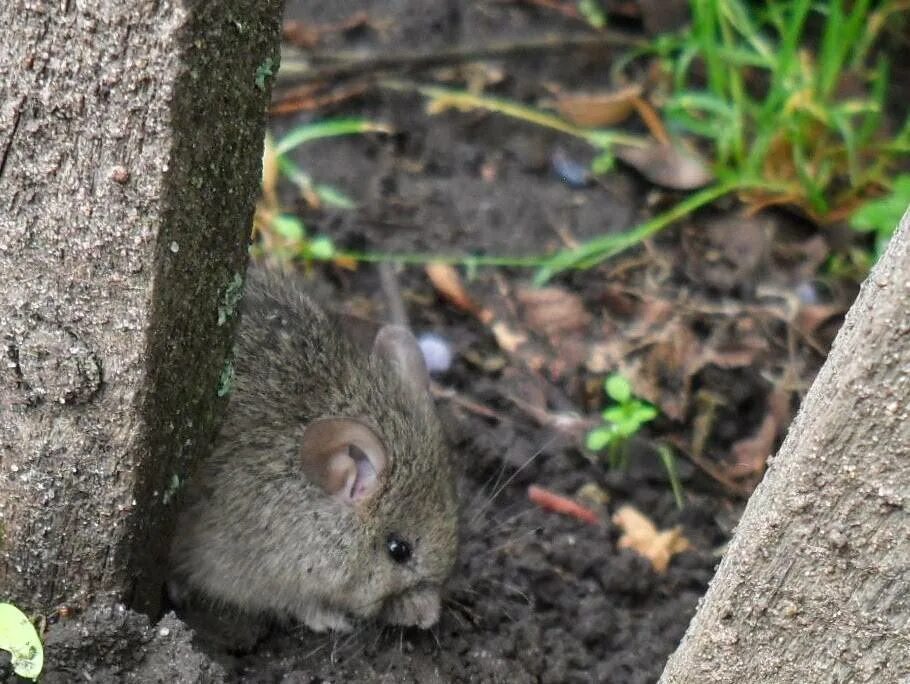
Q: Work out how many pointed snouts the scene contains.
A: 1